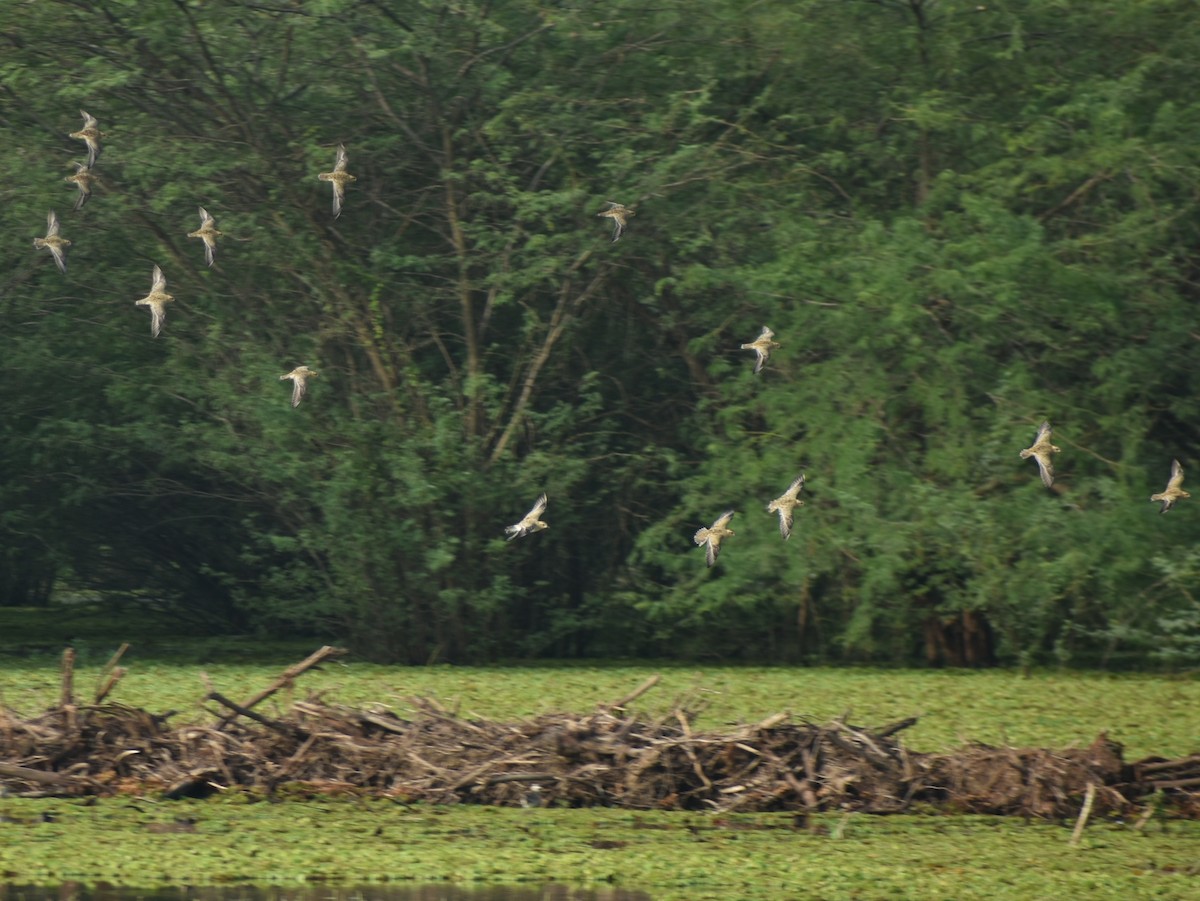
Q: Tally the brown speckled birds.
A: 14